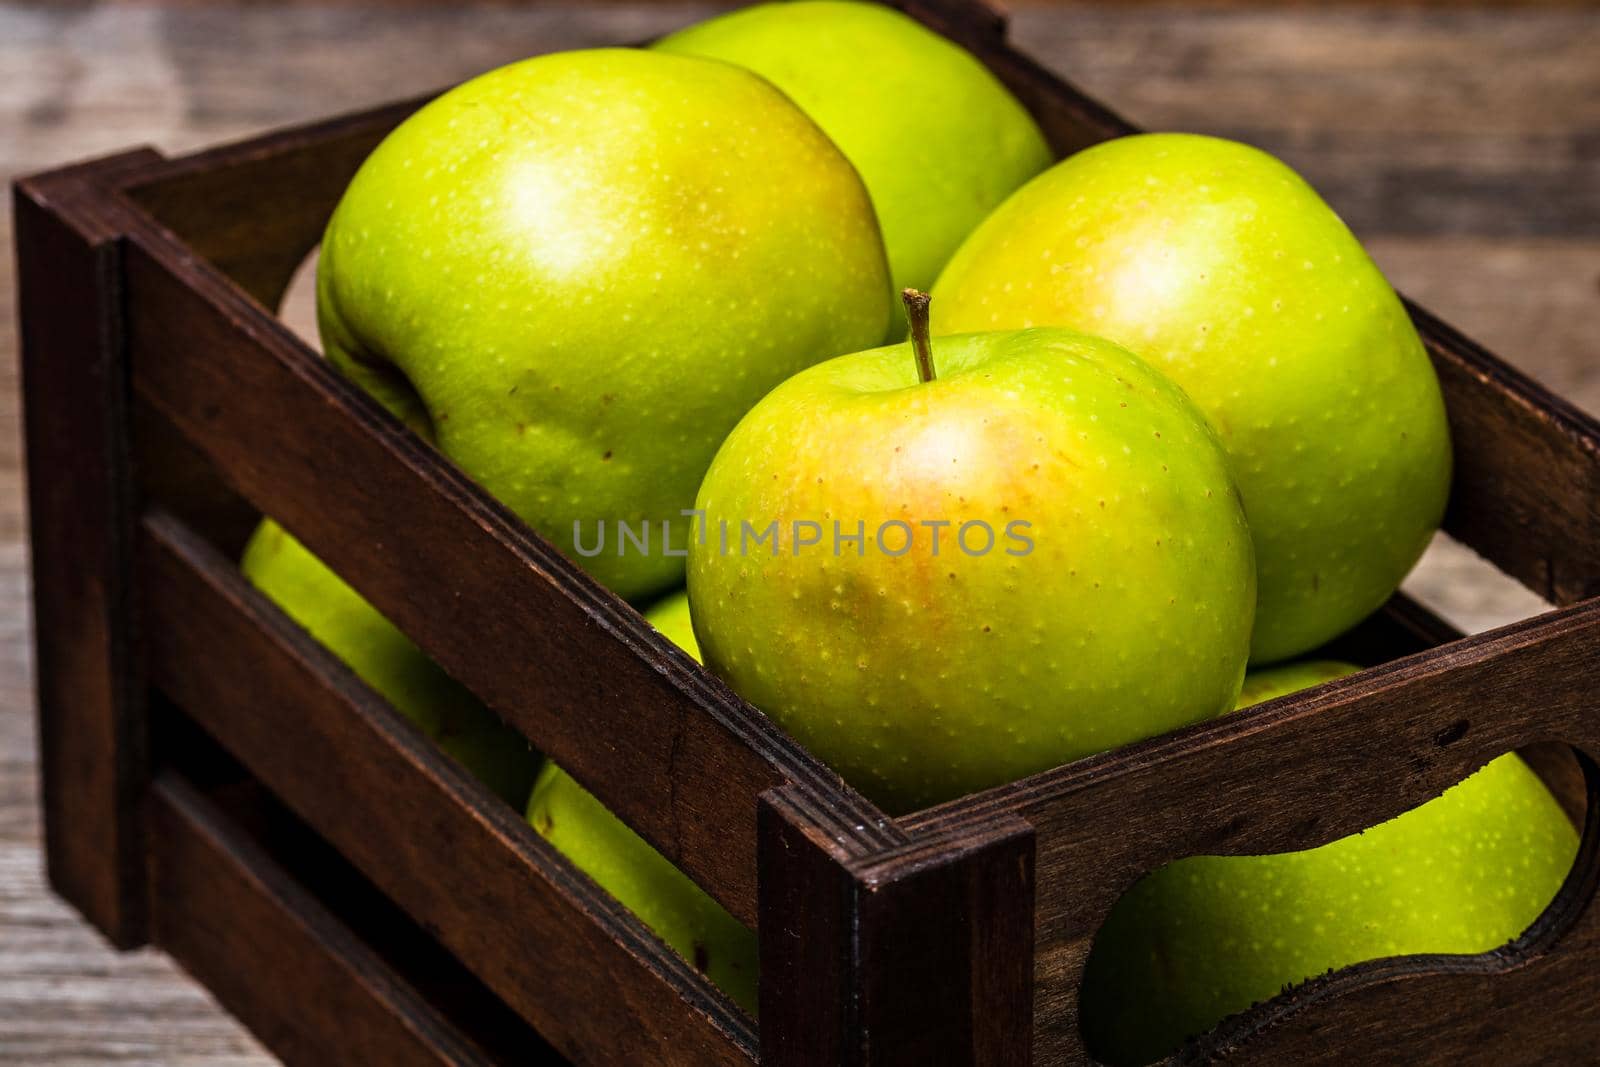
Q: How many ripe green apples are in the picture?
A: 7